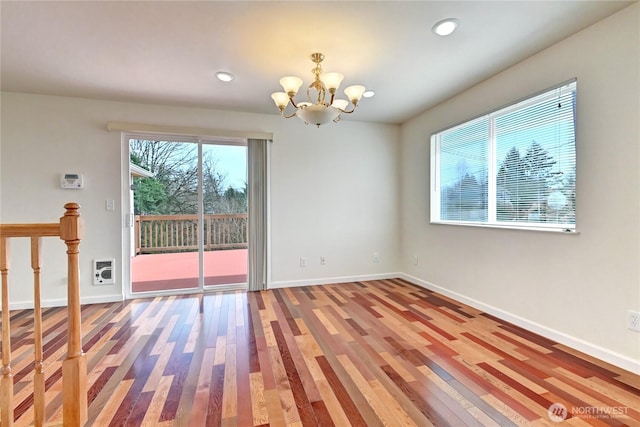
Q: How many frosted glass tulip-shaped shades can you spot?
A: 6